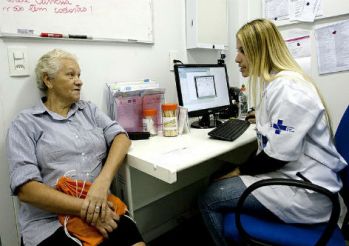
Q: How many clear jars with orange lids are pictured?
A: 2